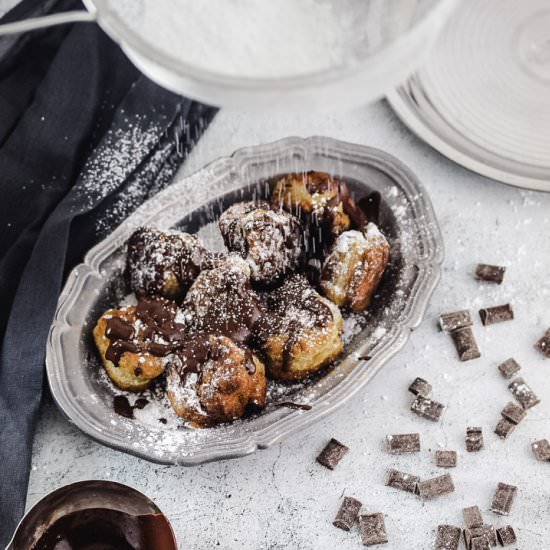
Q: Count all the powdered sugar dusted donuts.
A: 8